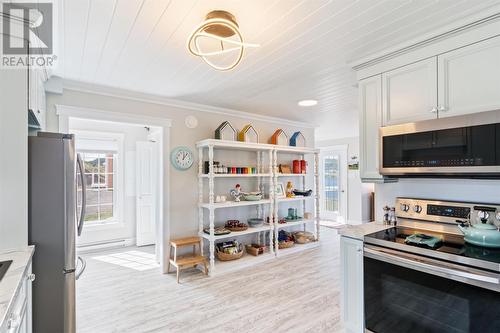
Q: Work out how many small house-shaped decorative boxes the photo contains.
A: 4